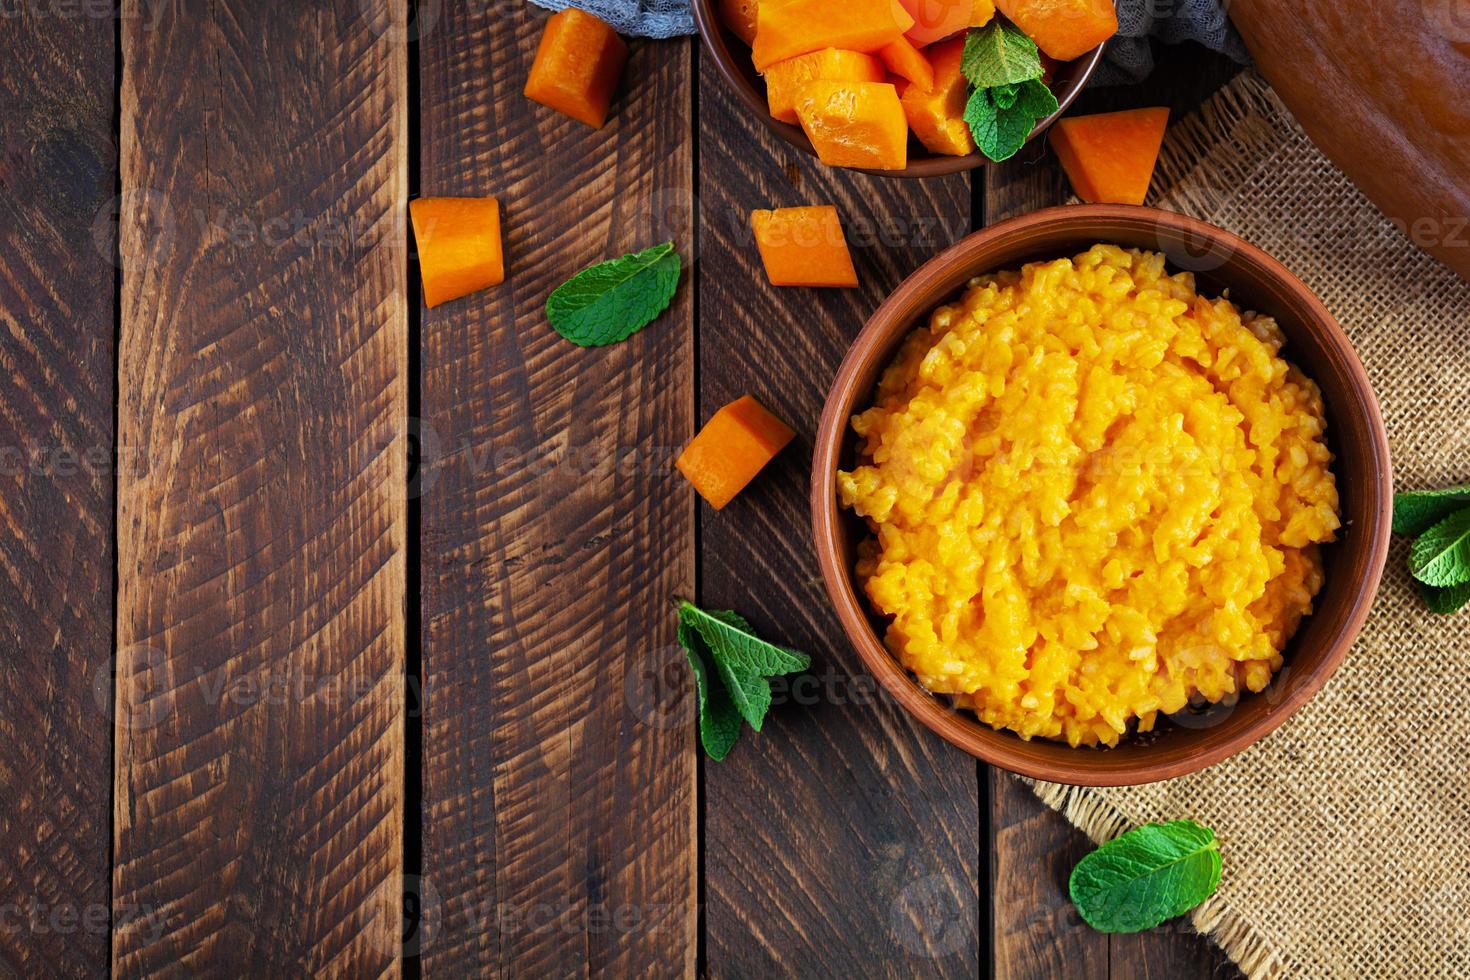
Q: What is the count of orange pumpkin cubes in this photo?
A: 13